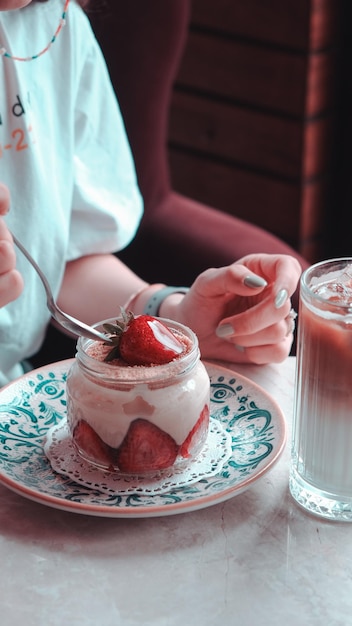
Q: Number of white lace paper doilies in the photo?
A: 1